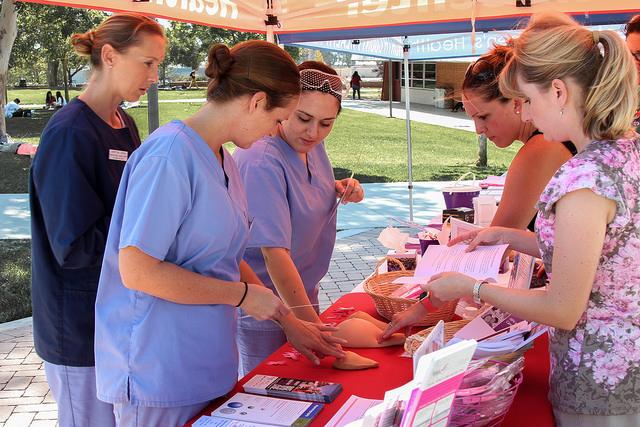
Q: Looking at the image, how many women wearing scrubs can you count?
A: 3